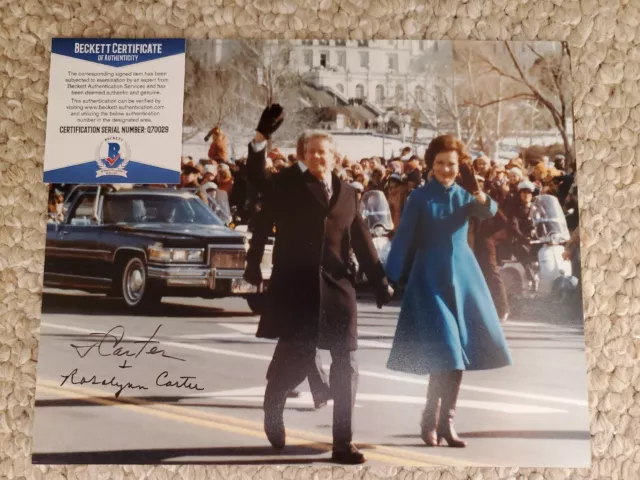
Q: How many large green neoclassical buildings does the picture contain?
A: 0